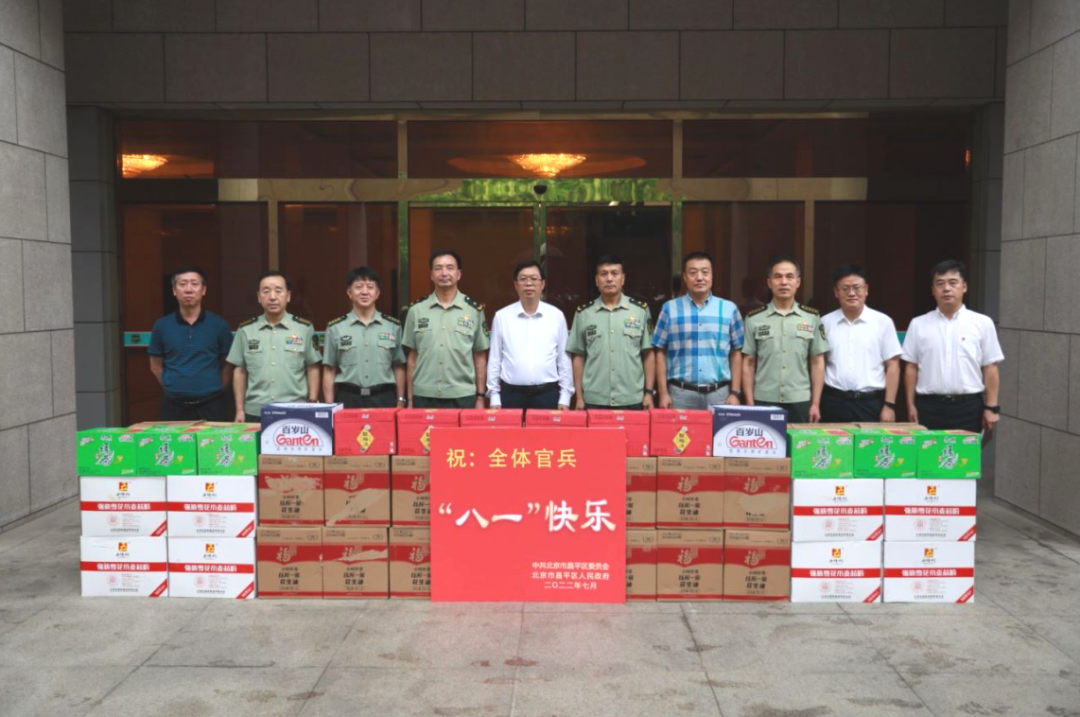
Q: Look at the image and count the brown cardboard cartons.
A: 12